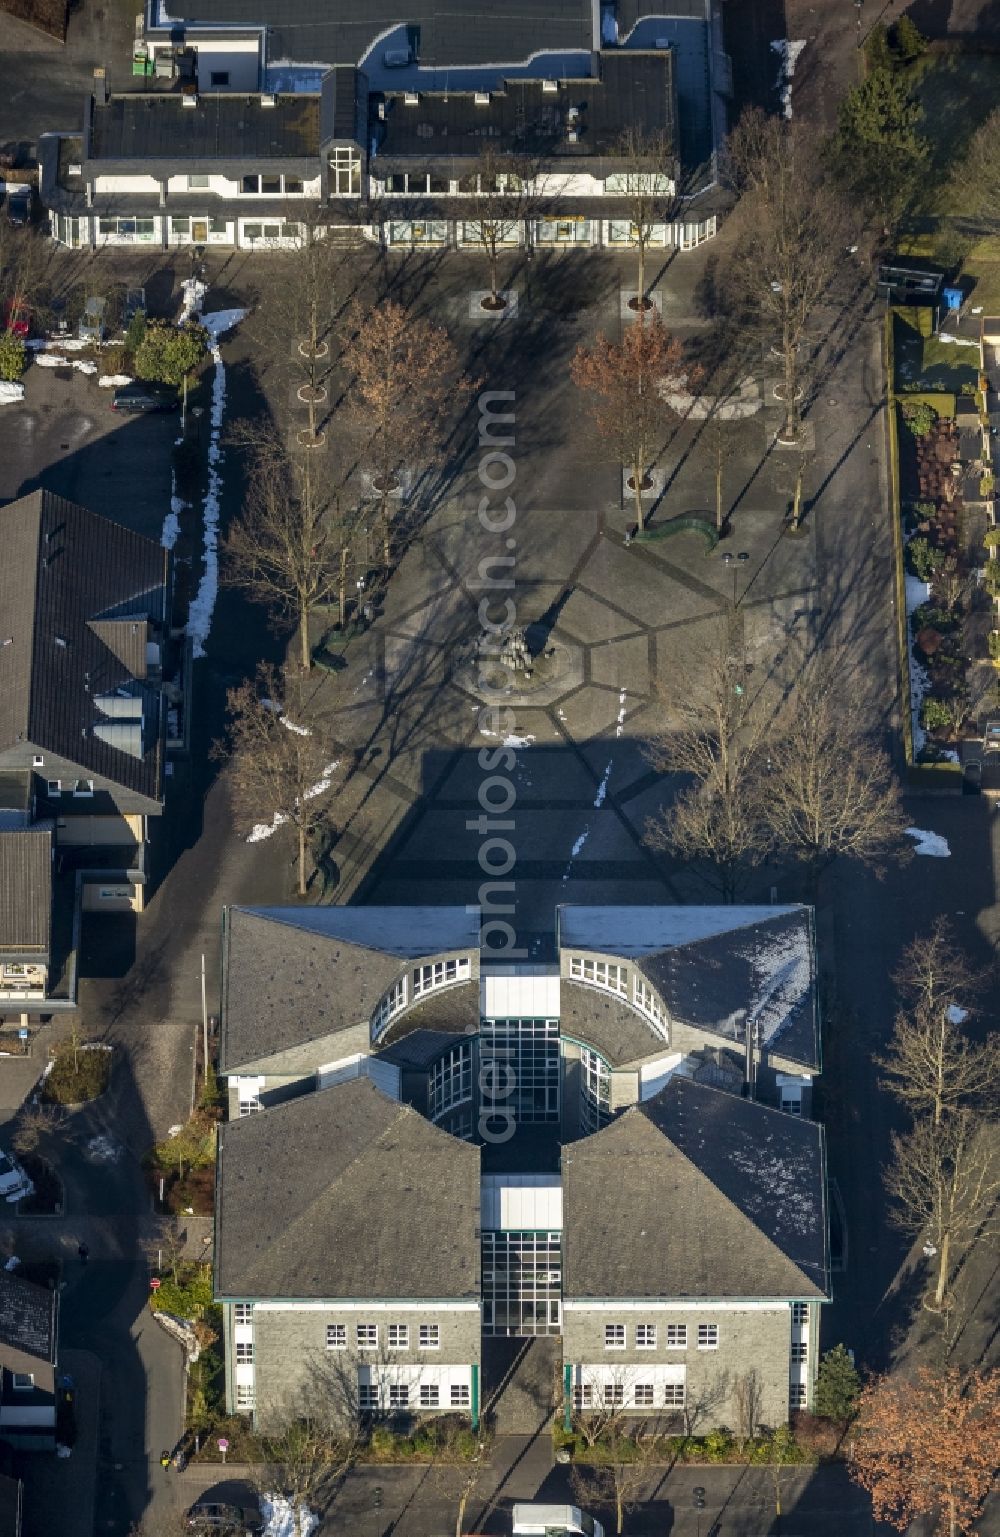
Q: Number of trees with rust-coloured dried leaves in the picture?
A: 3